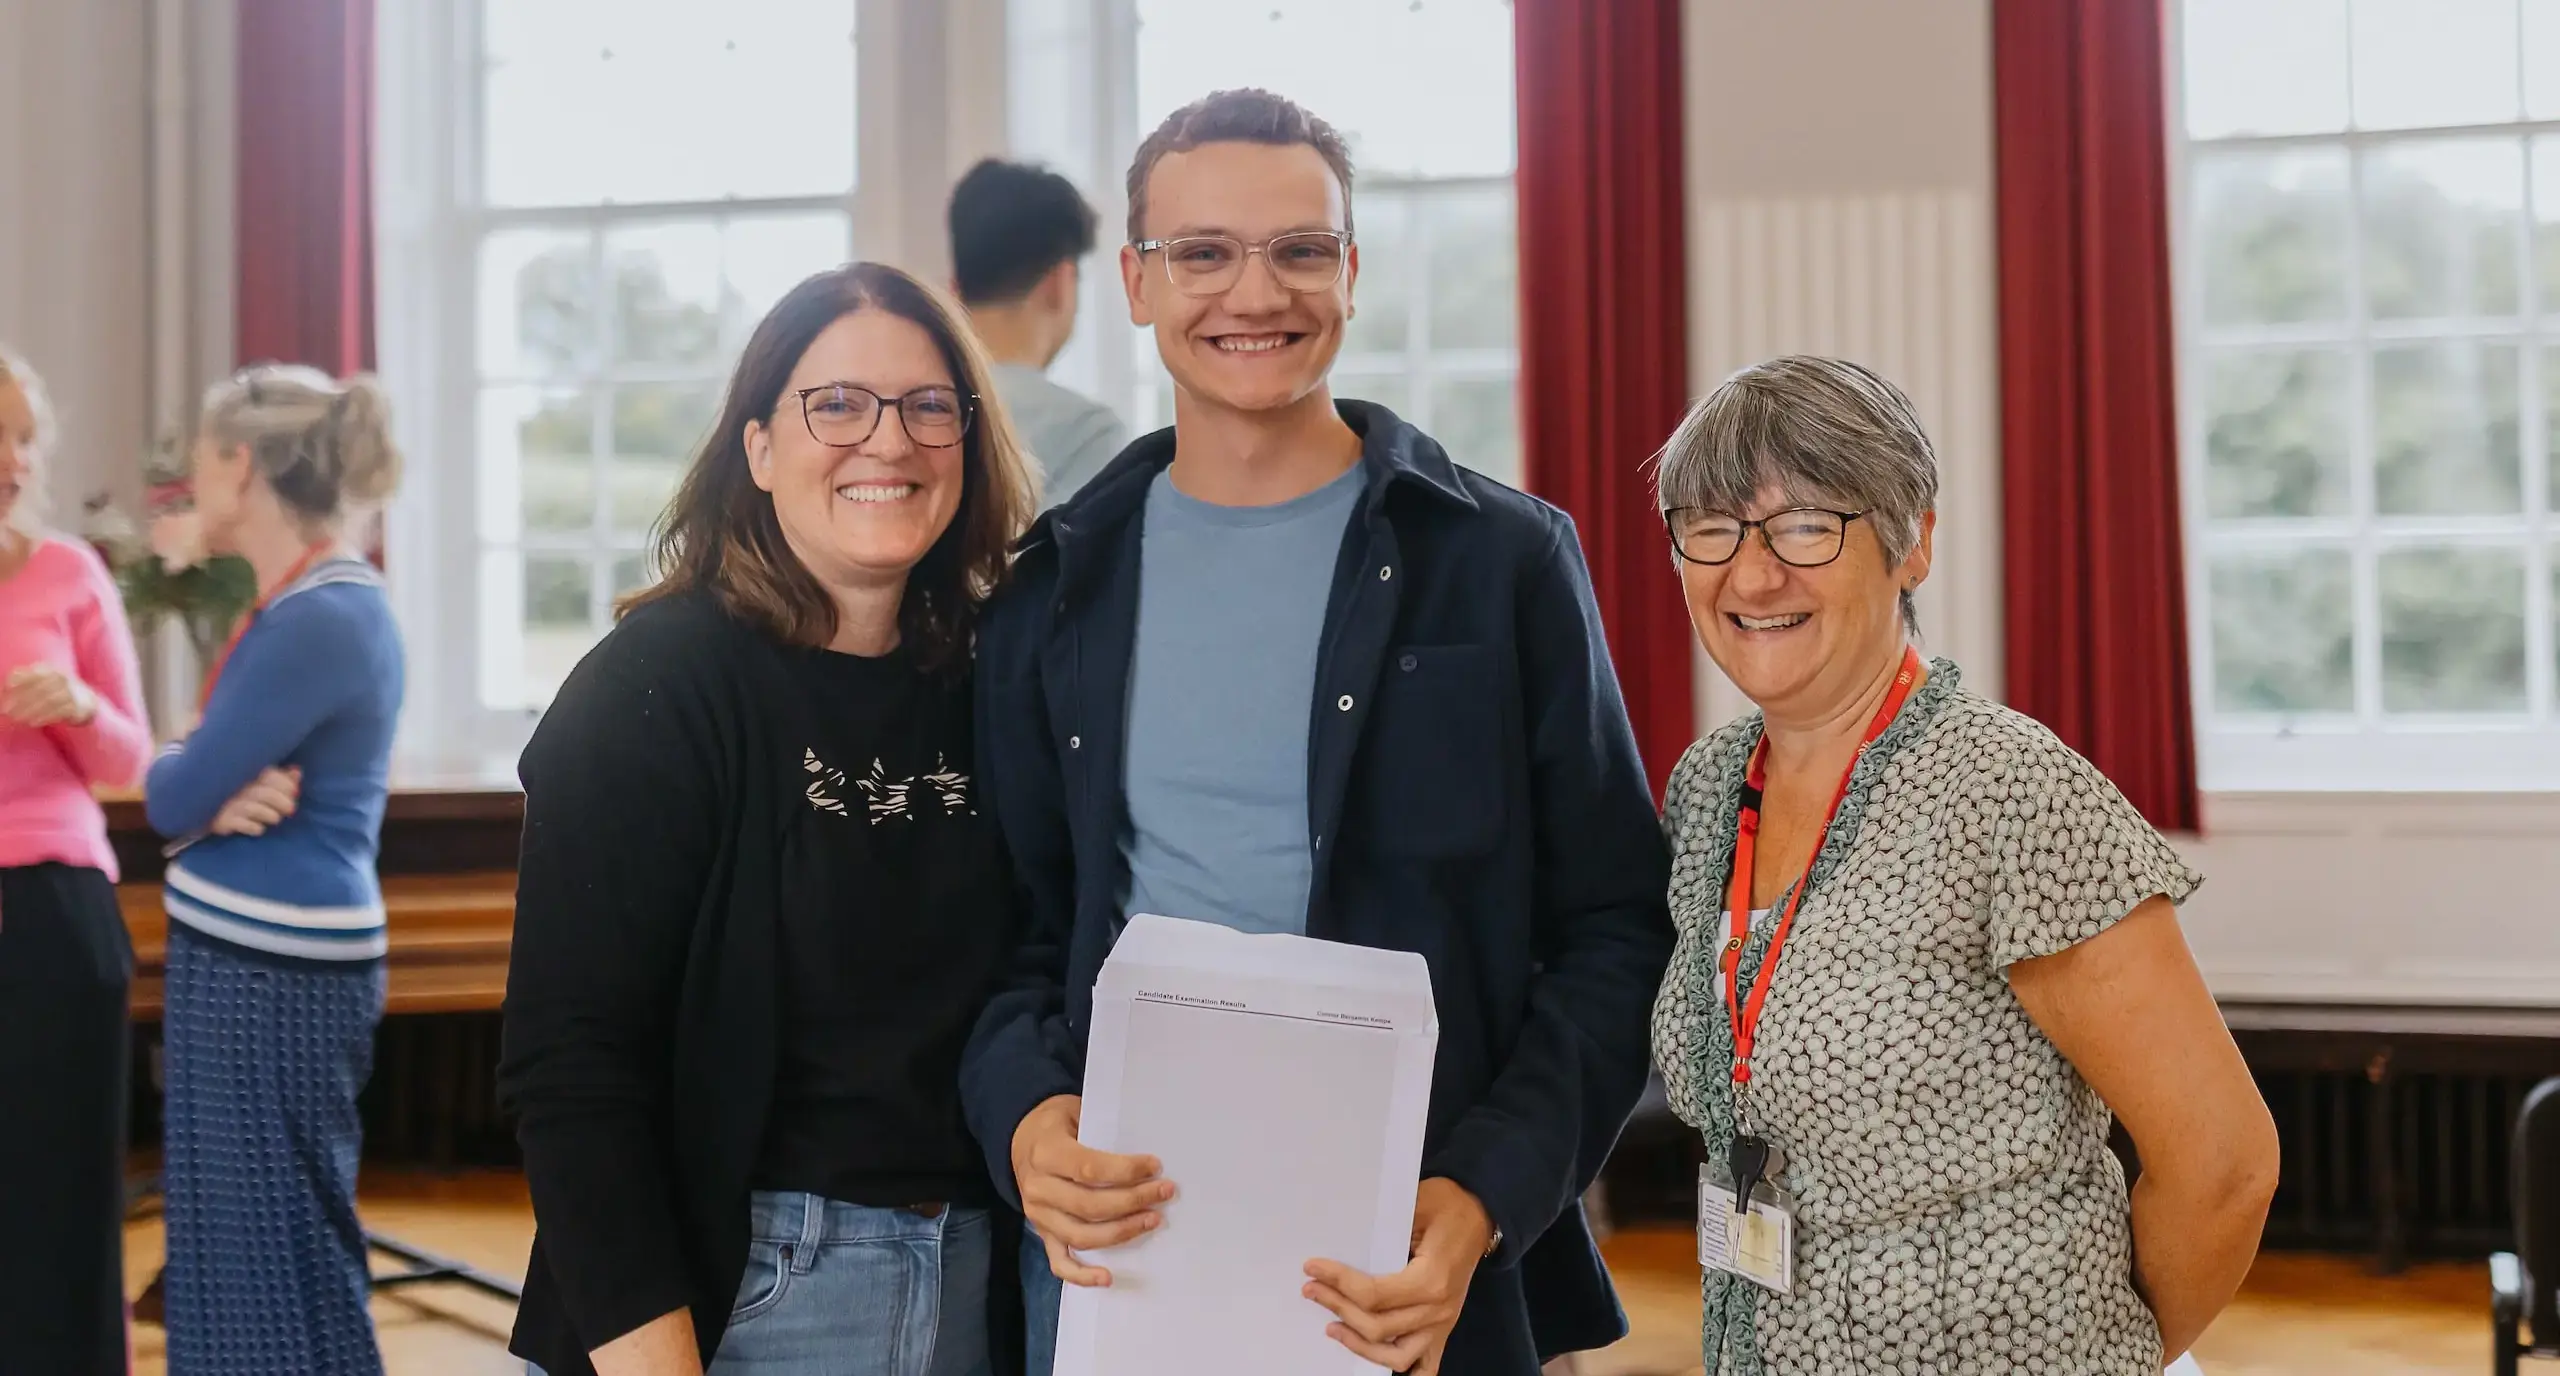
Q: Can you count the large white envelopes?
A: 1